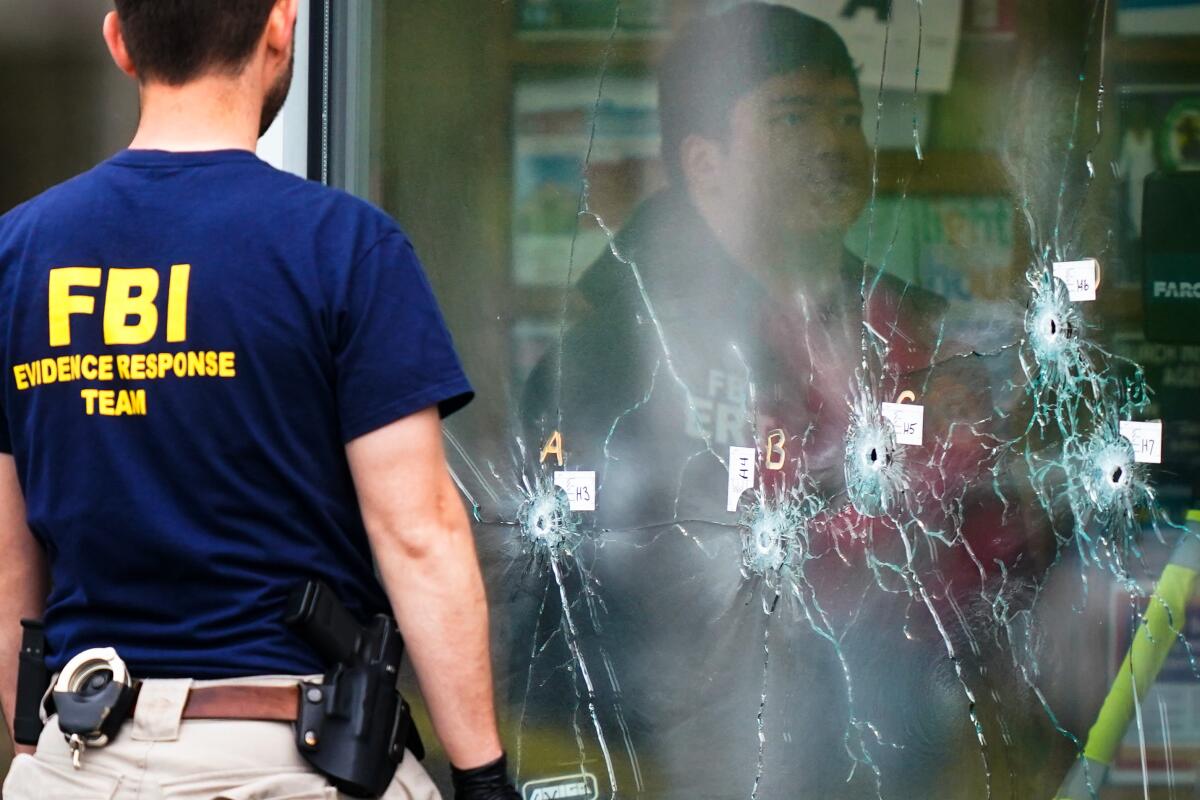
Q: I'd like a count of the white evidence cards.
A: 5